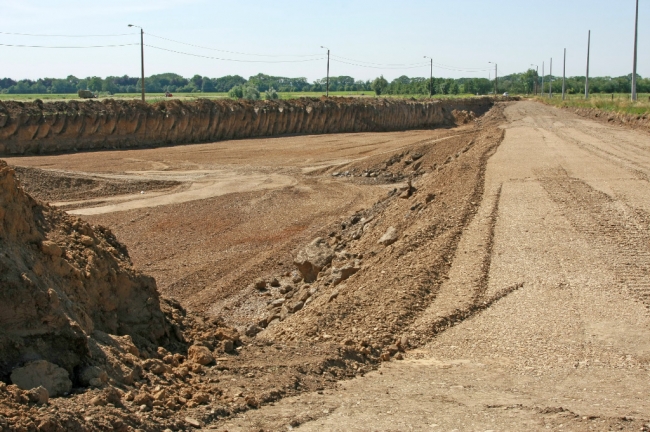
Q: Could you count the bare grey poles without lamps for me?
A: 5